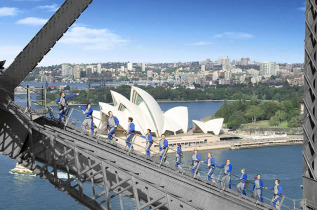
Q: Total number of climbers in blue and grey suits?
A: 13